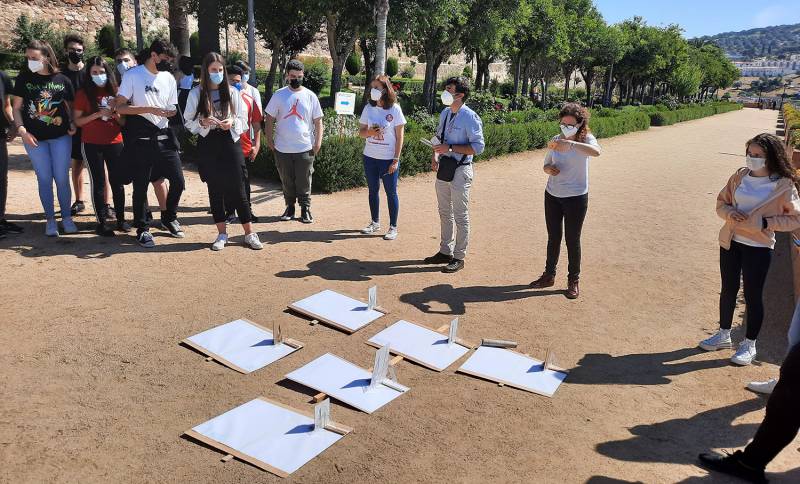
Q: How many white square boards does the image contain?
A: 6